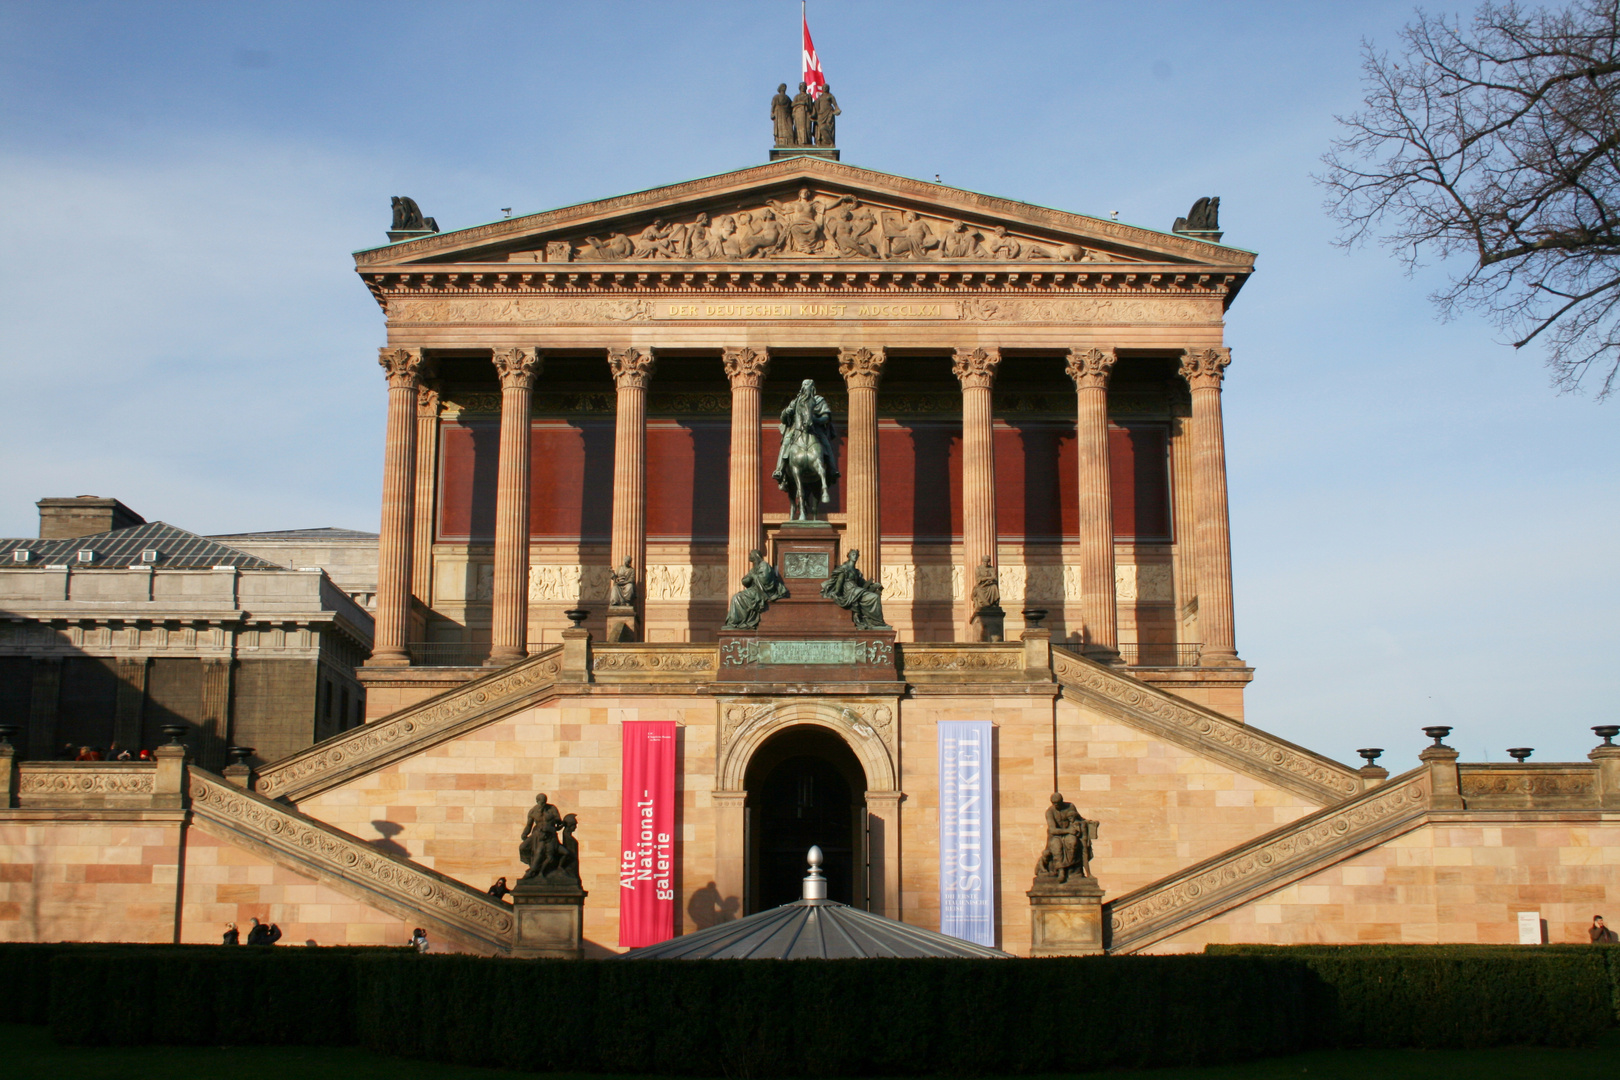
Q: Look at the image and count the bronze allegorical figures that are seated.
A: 2